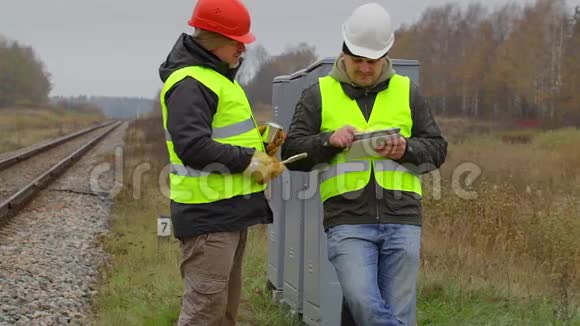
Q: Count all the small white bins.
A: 0